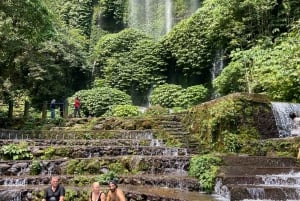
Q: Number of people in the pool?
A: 3